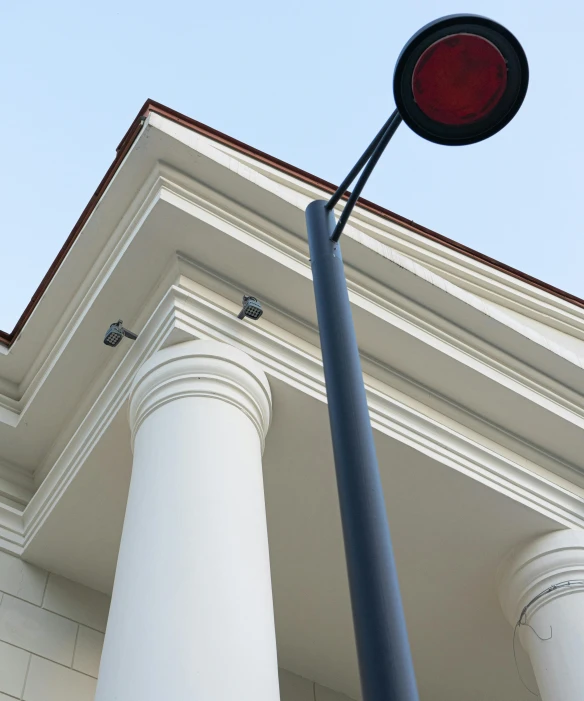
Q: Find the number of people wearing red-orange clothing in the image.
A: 0